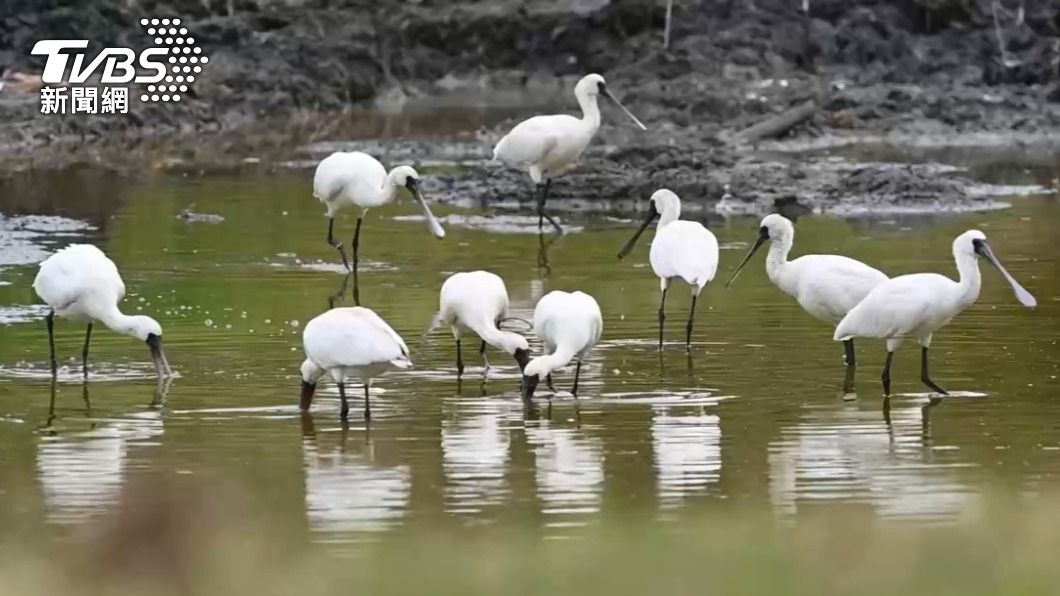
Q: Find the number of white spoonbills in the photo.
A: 9